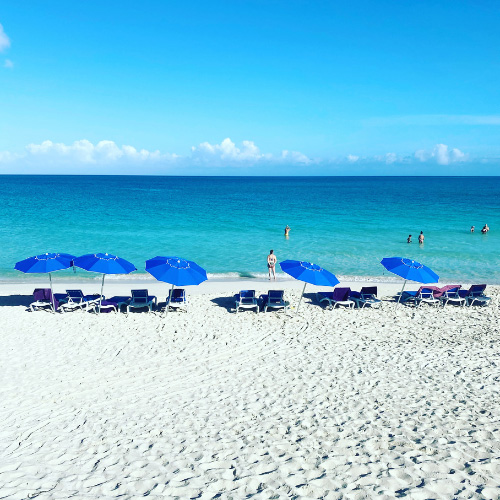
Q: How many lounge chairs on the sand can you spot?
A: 12